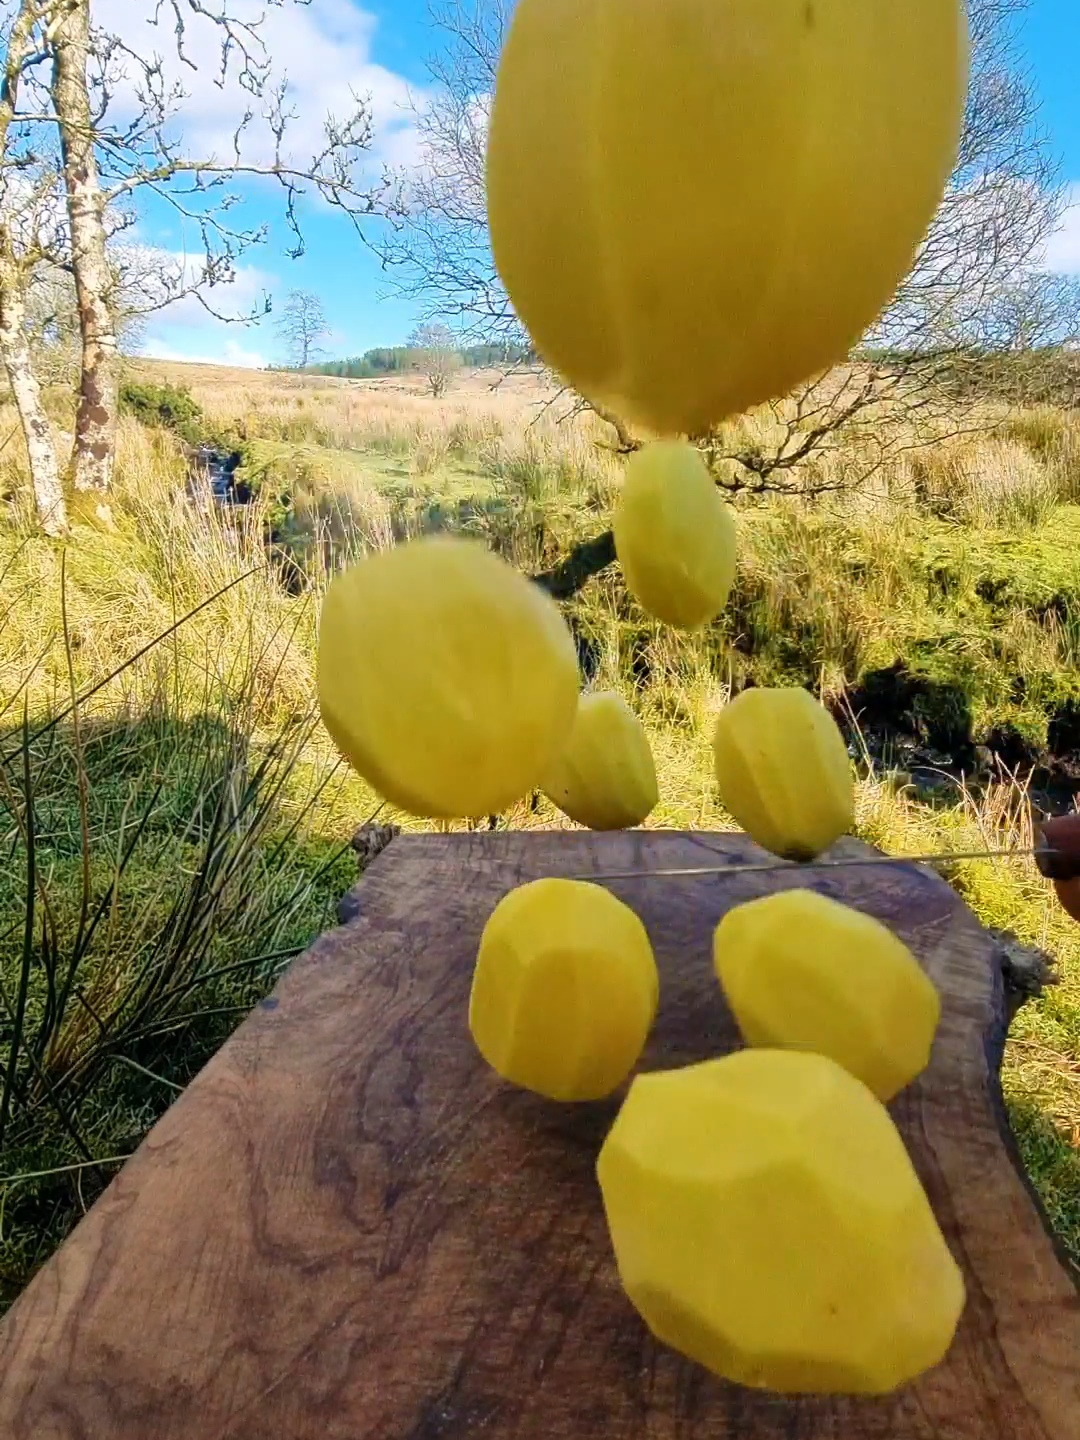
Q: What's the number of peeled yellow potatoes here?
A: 8